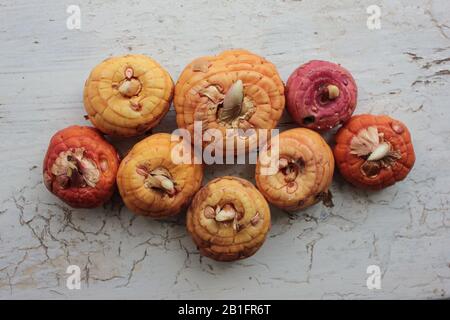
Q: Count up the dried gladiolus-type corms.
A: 8